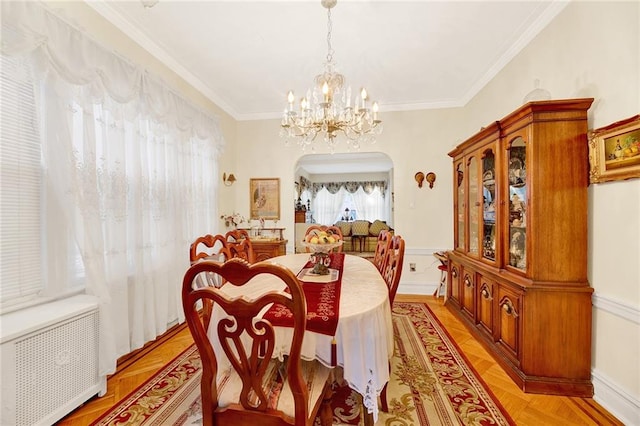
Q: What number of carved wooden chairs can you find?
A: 6